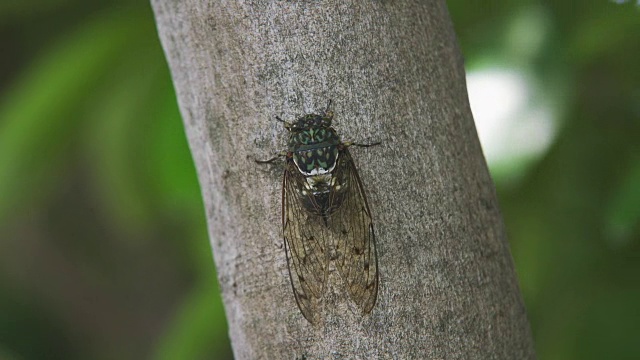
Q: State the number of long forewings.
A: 2